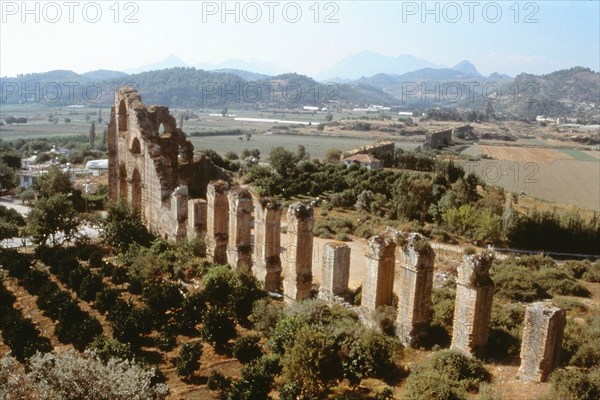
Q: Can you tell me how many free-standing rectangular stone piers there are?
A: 11